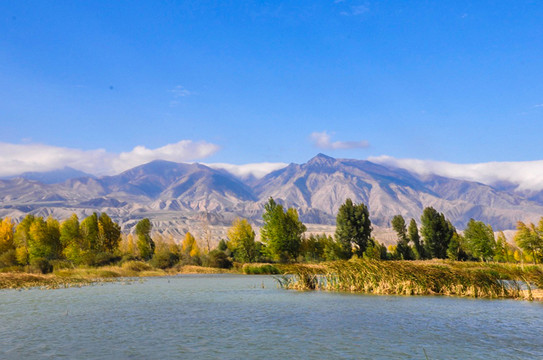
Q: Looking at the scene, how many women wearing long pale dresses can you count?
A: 0